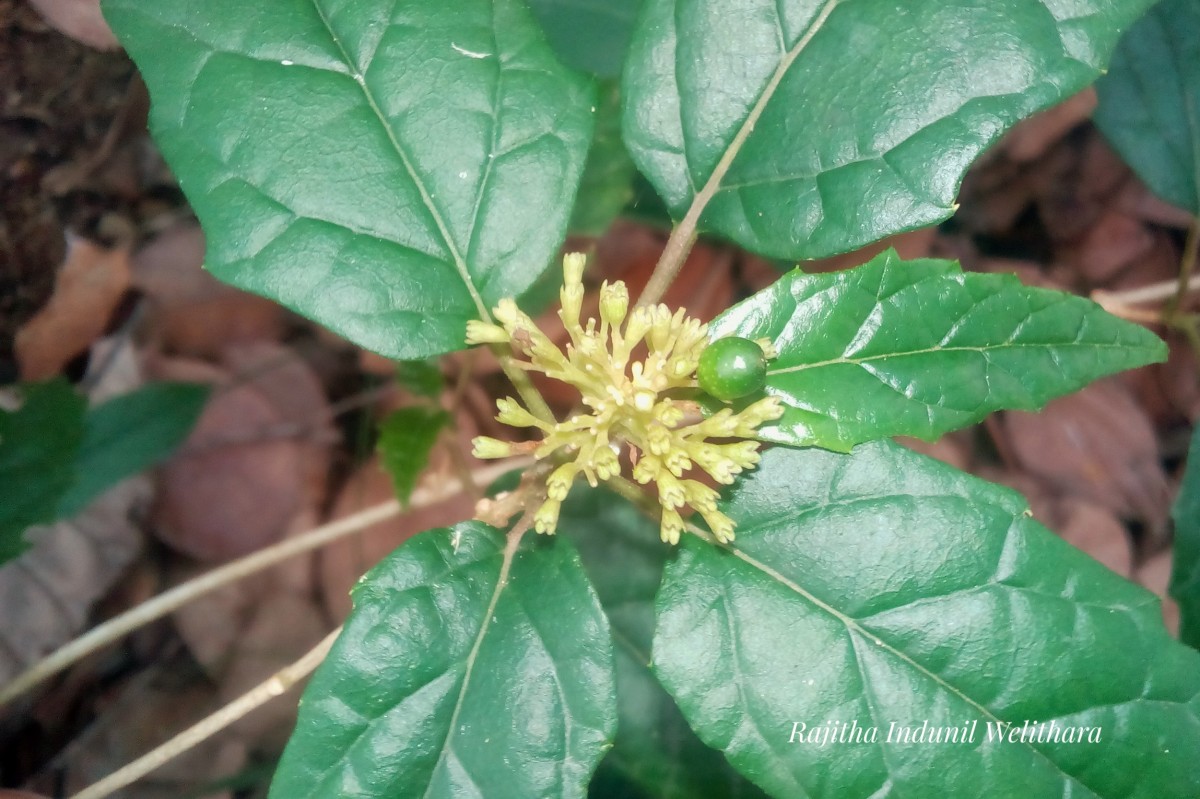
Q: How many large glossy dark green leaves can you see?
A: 5